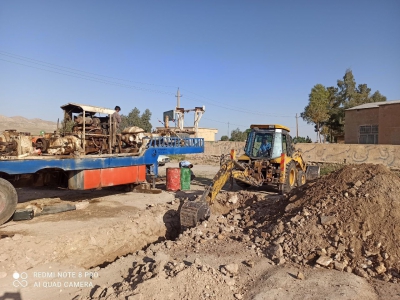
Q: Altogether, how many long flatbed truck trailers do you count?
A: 1